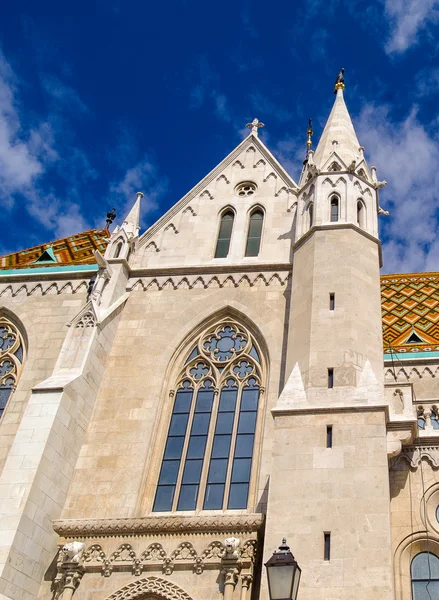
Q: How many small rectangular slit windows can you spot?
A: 4